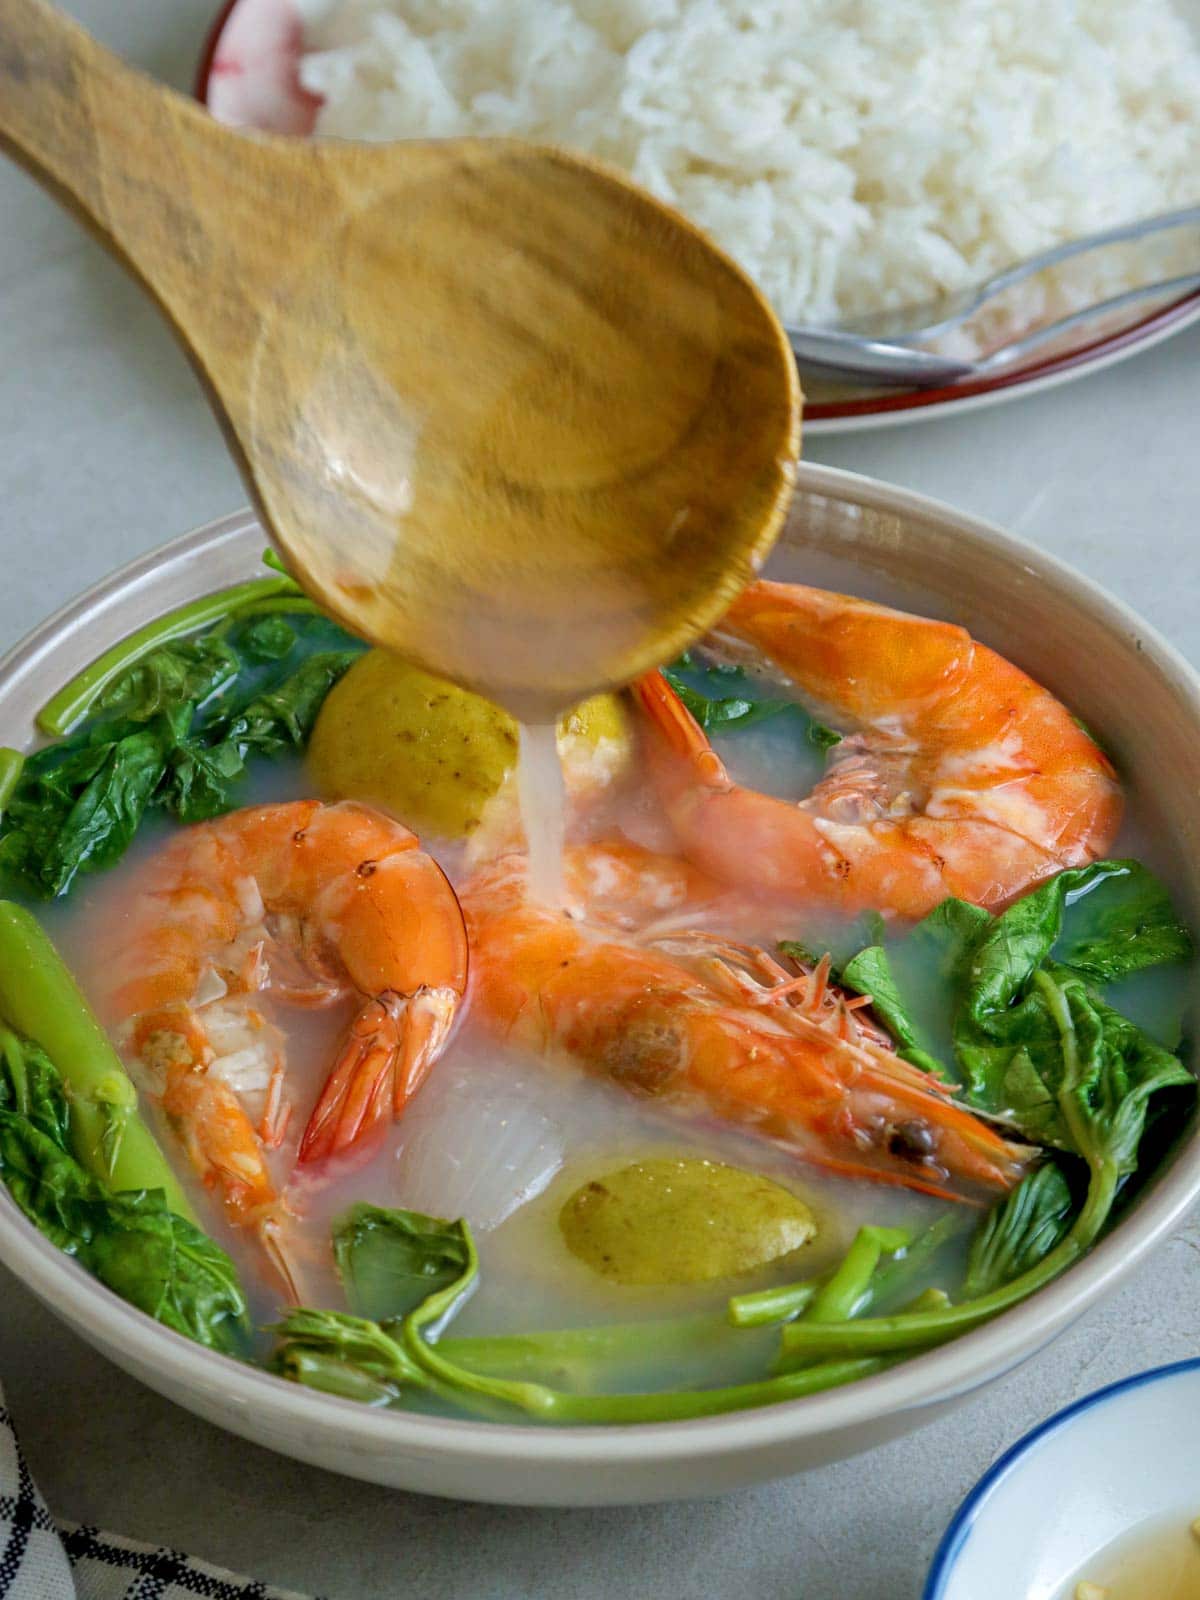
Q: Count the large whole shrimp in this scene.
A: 3